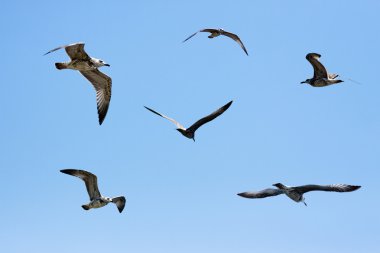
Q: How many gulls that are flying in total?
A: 6